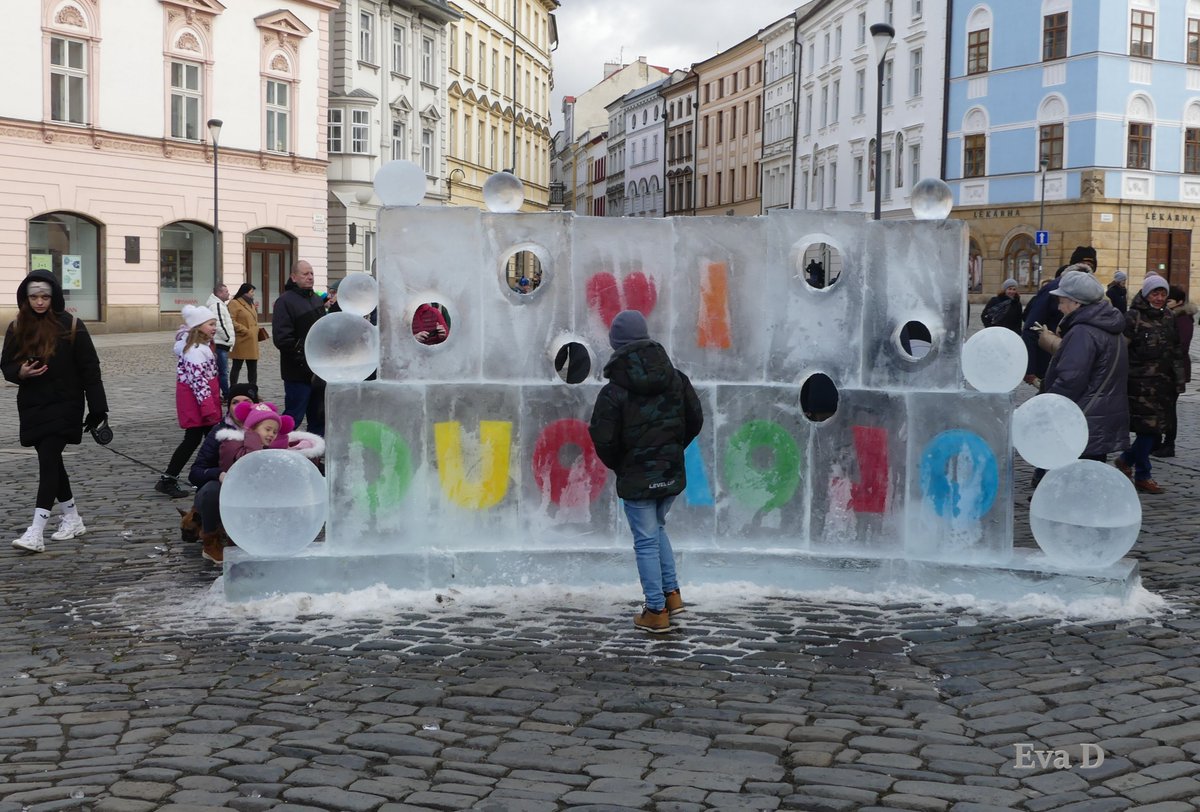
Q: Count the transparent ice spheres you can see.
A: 9